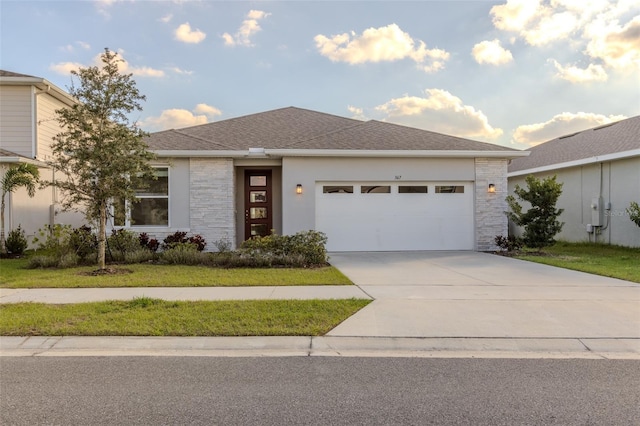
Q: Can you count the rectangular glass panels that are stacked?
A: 4